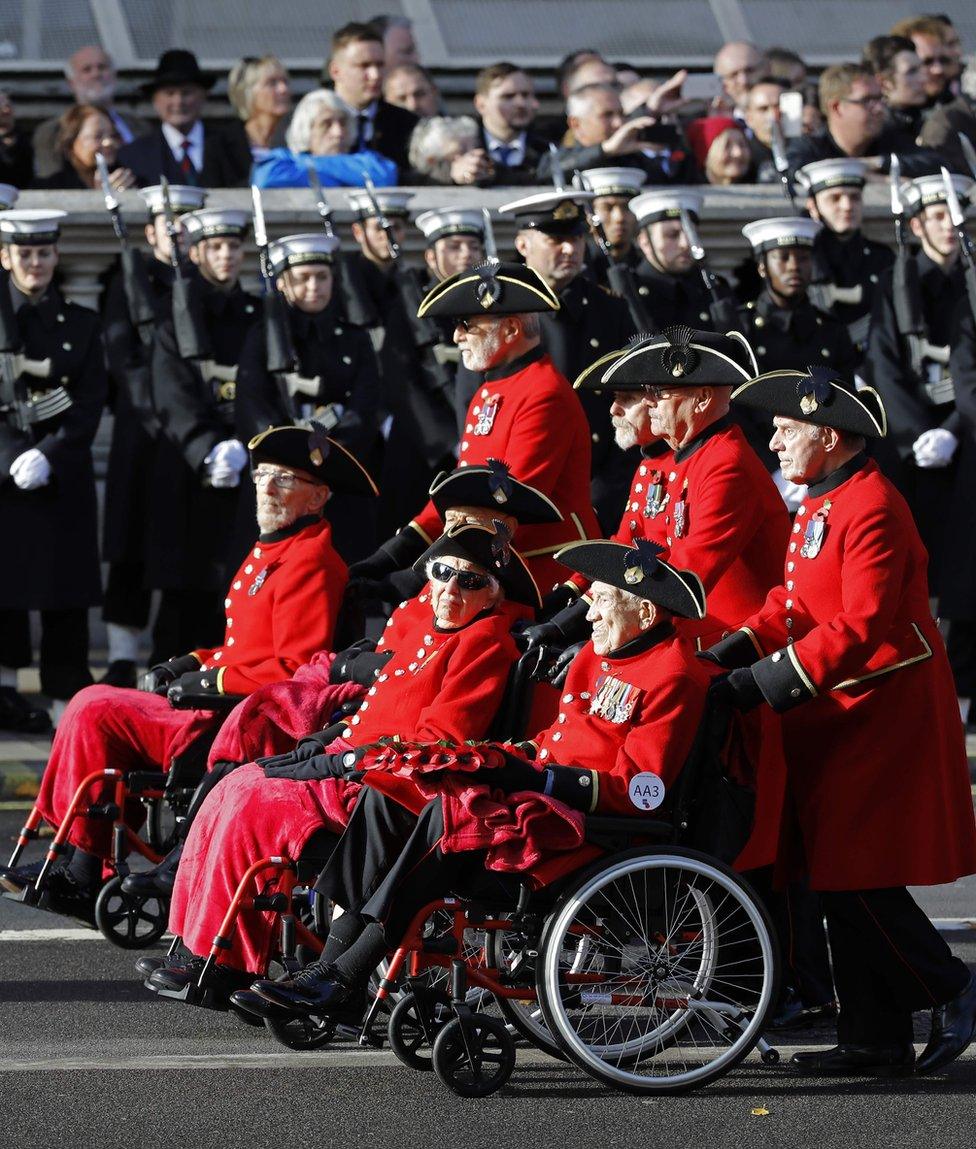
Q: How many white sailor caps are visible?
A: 12